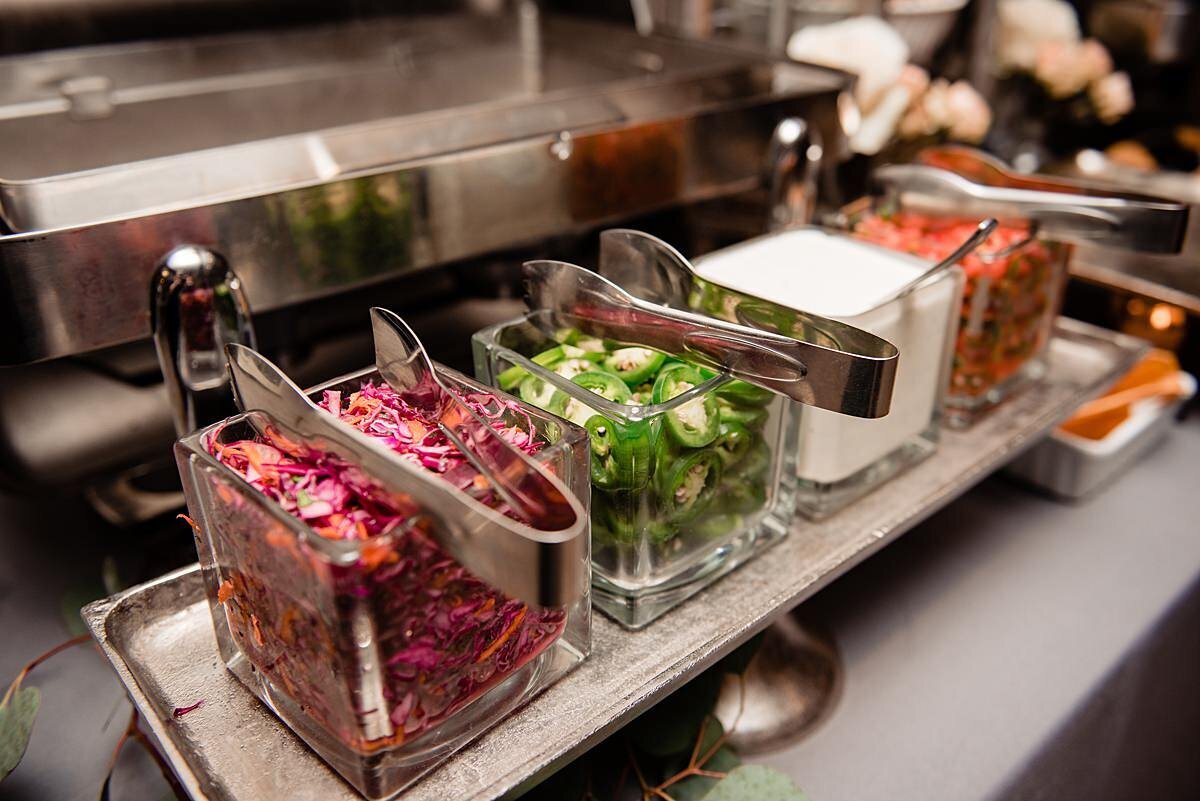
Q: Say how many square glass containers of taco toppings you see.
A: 4